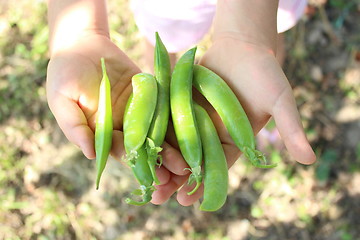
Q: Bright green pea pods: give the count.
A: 7